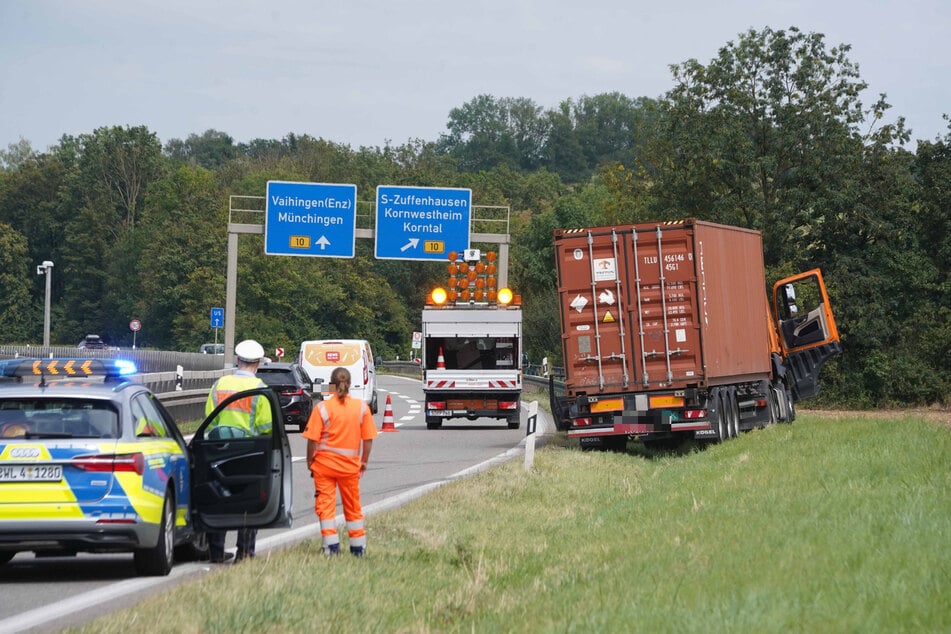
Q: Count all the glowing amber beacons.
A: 2